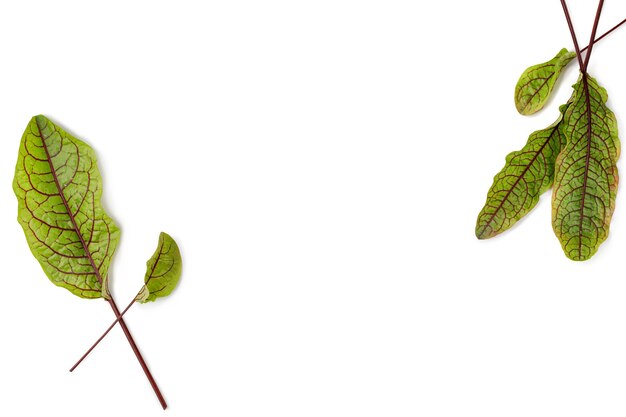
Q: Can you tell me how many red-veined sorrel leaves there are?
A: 5